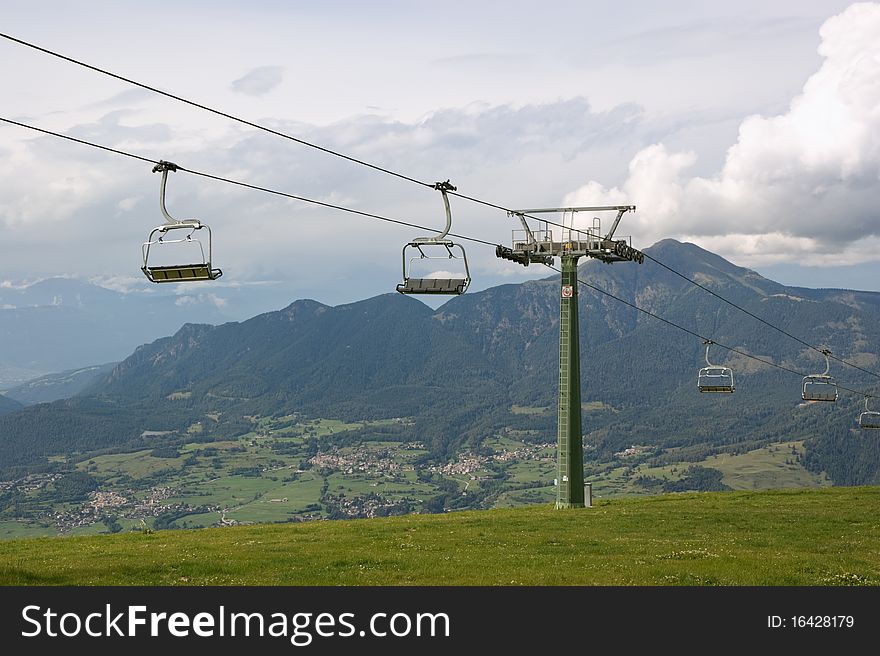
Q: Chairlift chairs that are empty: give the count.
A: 5